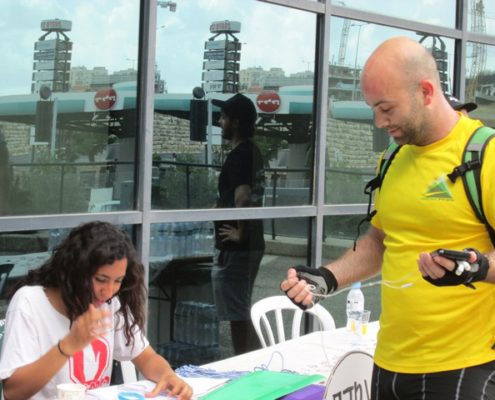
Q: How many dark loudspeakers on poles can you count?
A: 2